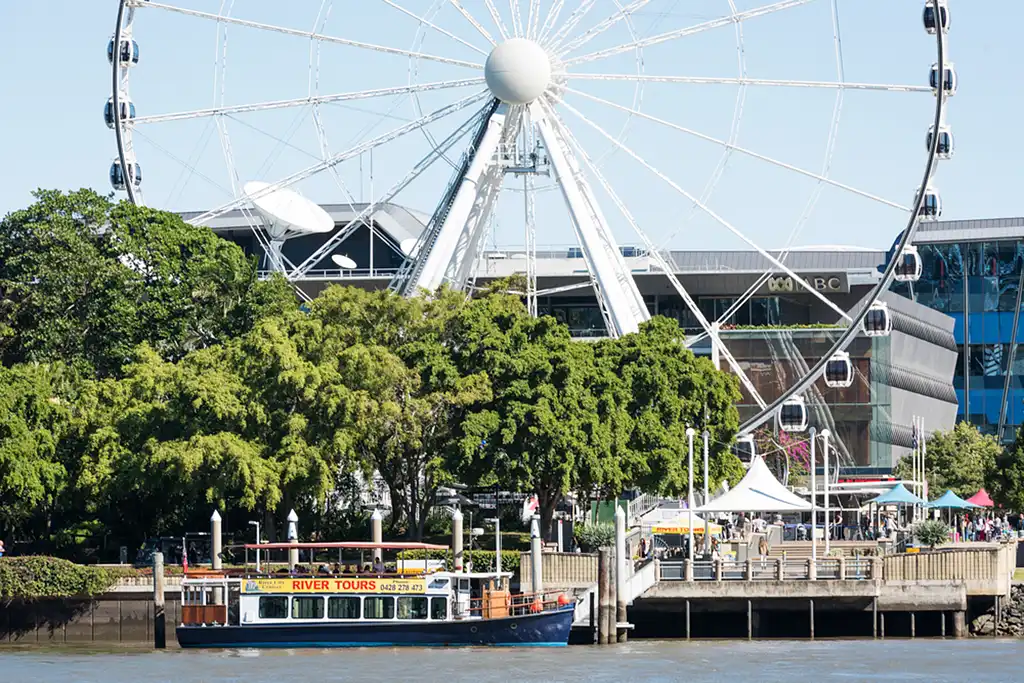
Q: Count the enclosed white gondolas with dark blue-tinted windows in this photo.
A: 12